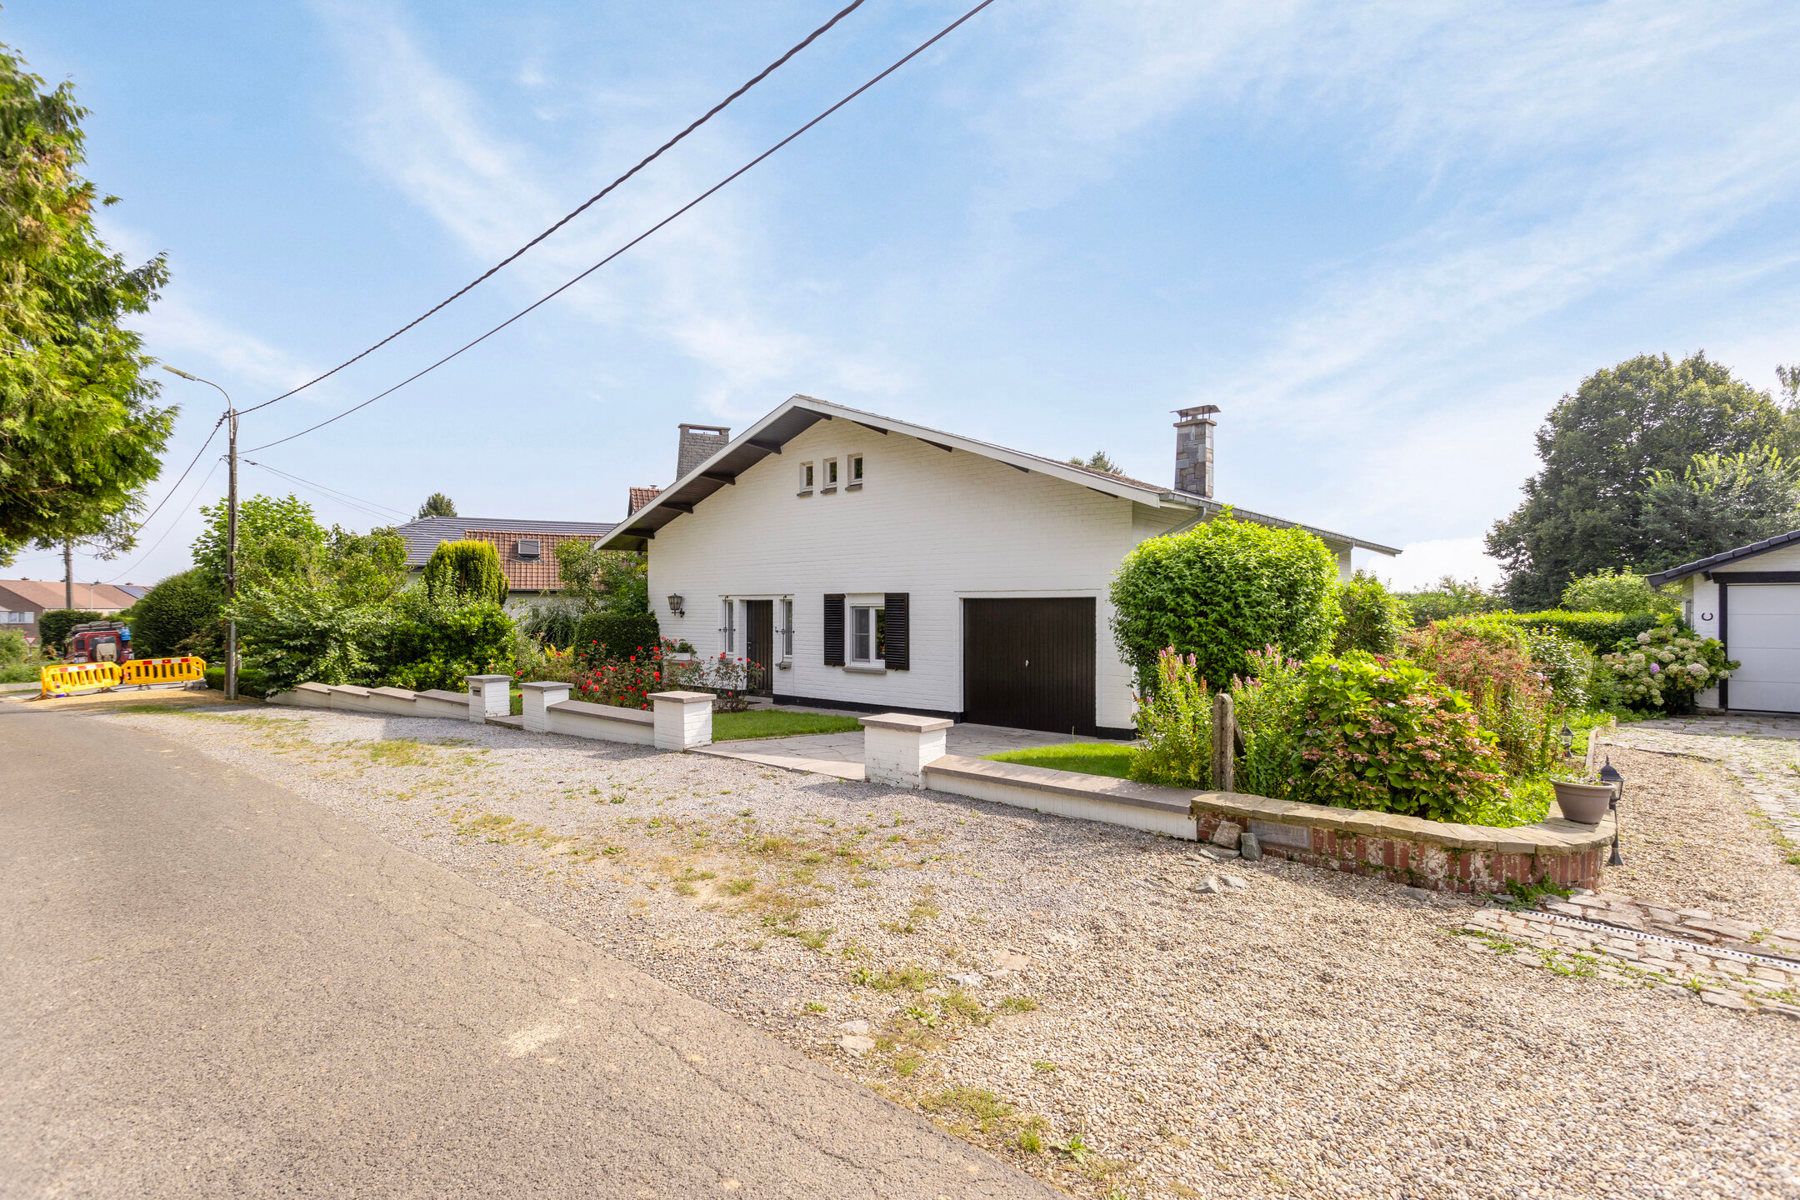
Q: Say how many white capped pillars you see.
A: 4